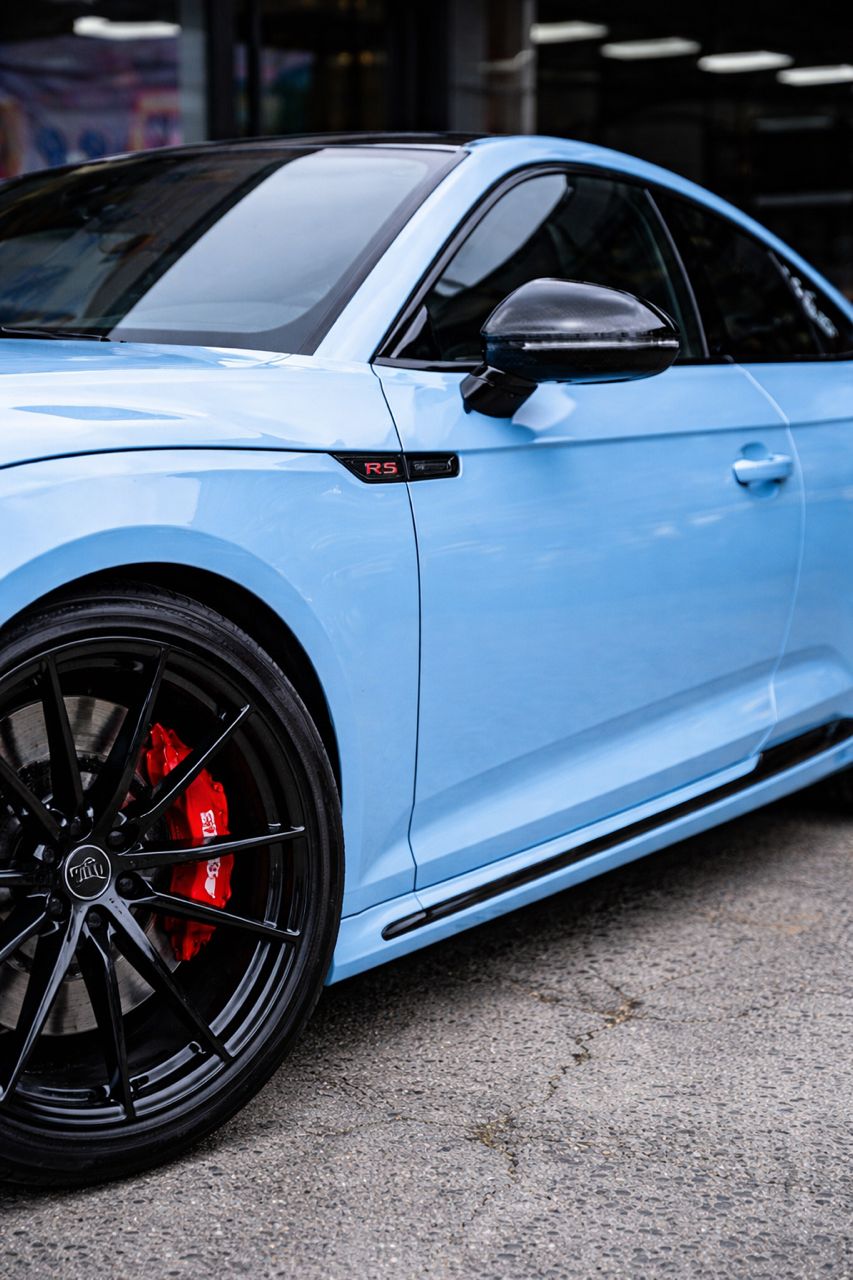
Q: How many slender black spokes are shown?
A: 11